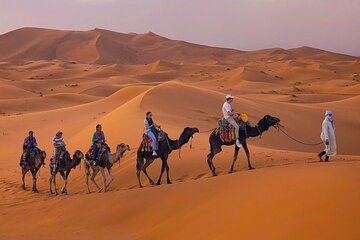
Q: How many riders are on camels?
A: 5